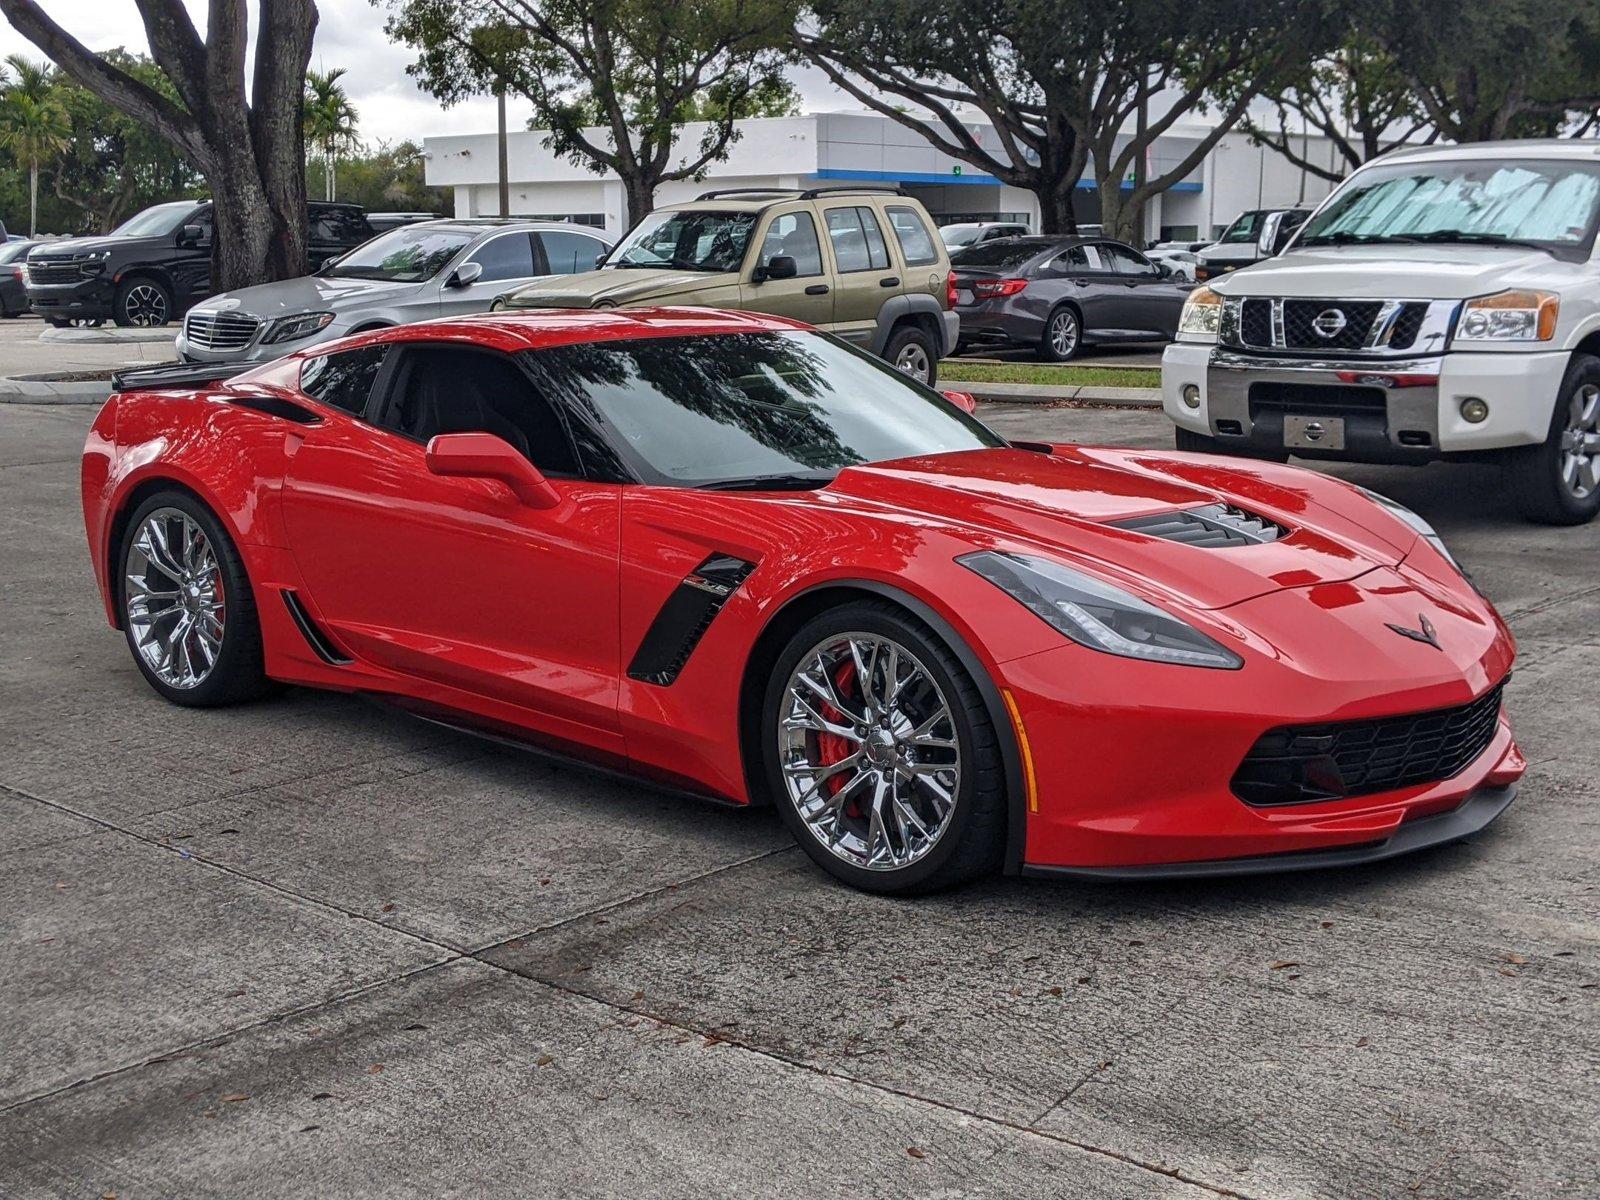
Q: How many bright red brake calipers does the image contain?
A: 2